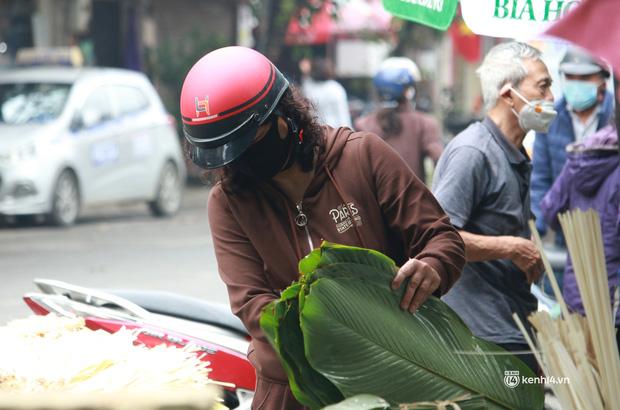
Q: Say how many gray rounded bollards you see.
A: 0